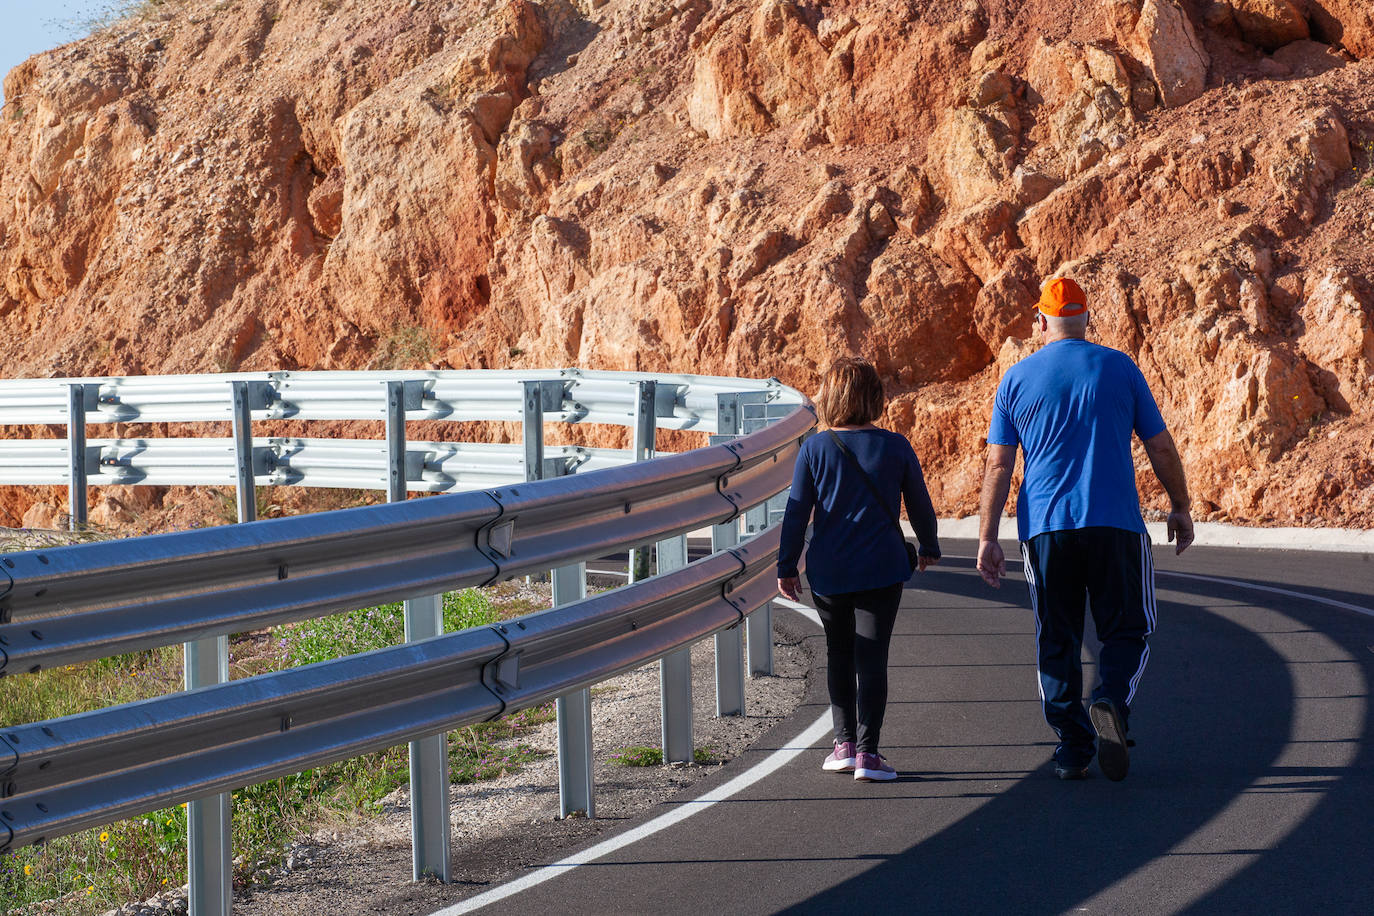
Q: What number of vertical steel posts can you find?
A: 12